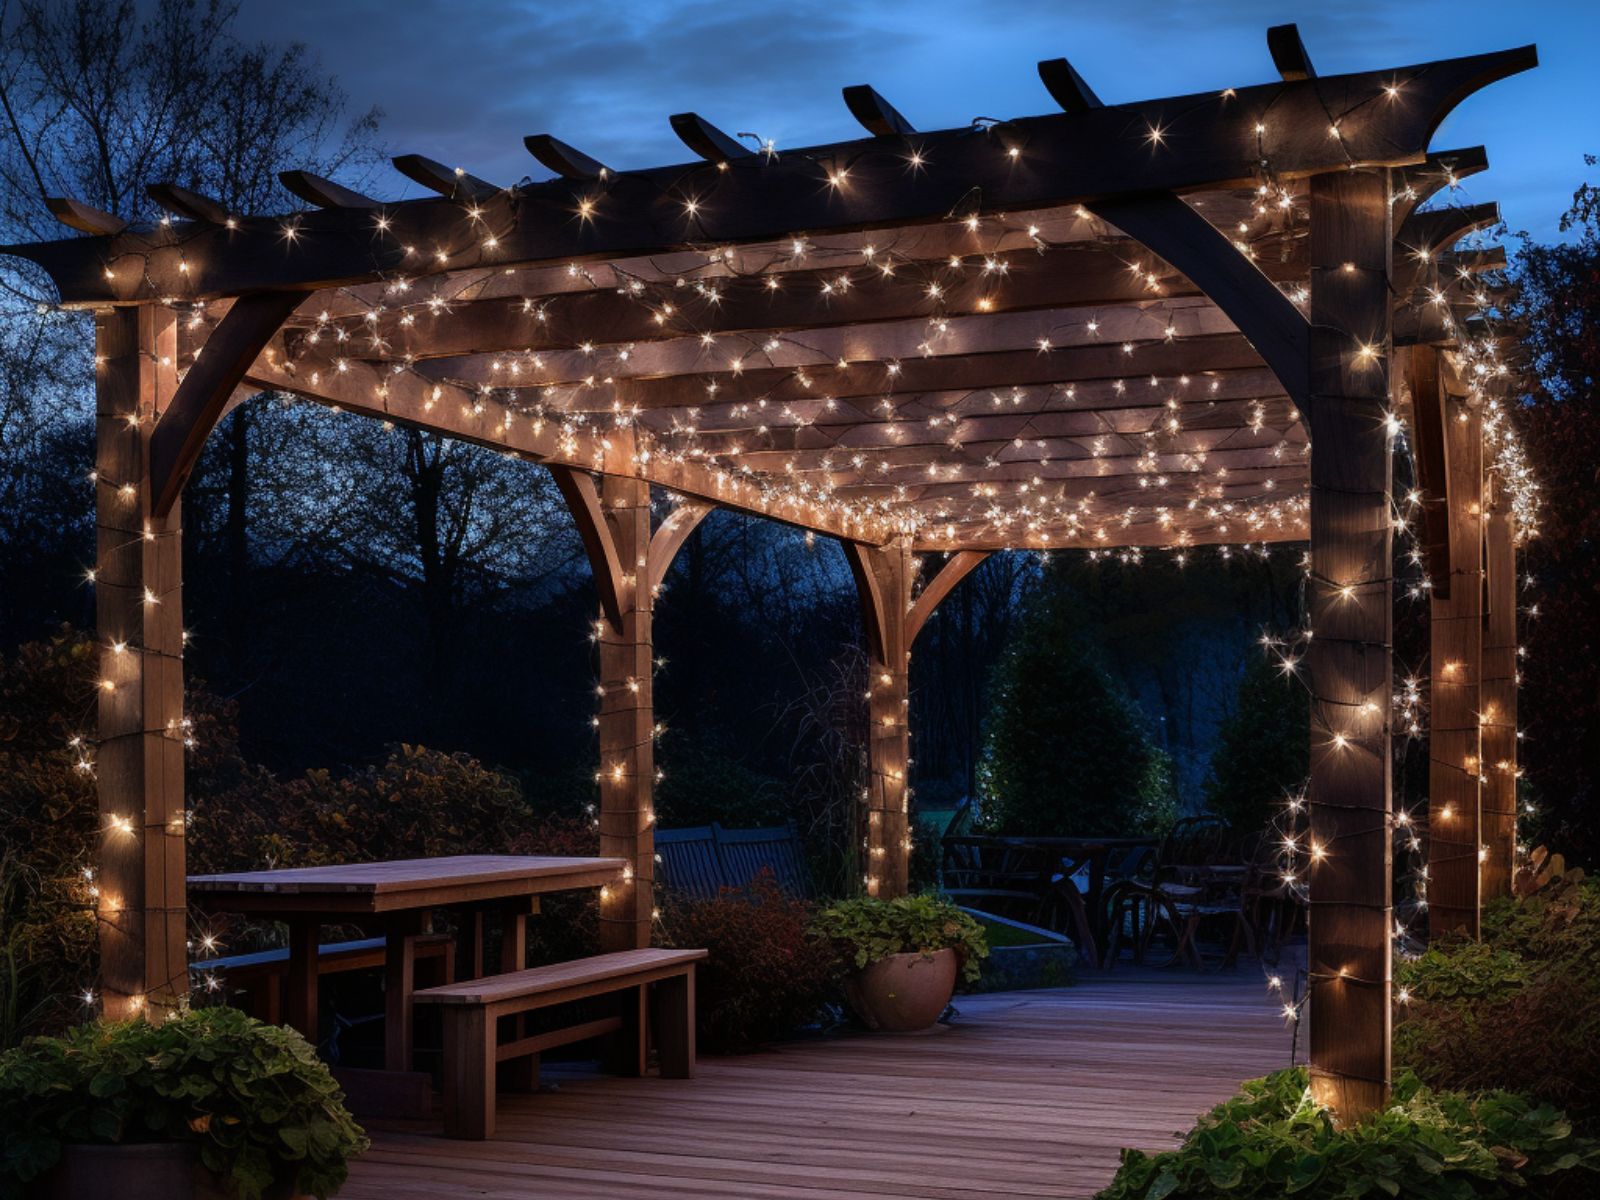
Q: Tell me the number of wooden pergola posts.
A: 6